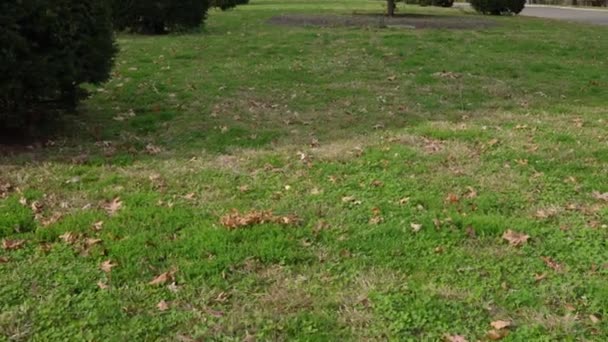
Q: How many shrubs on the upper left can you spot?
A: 3